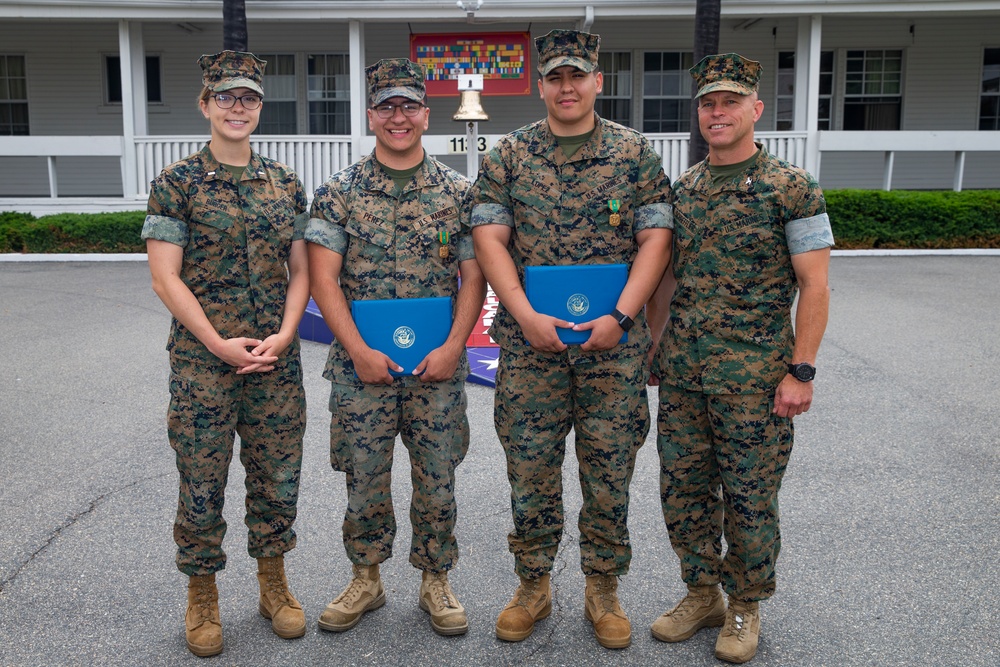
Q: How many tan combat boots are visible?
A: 8